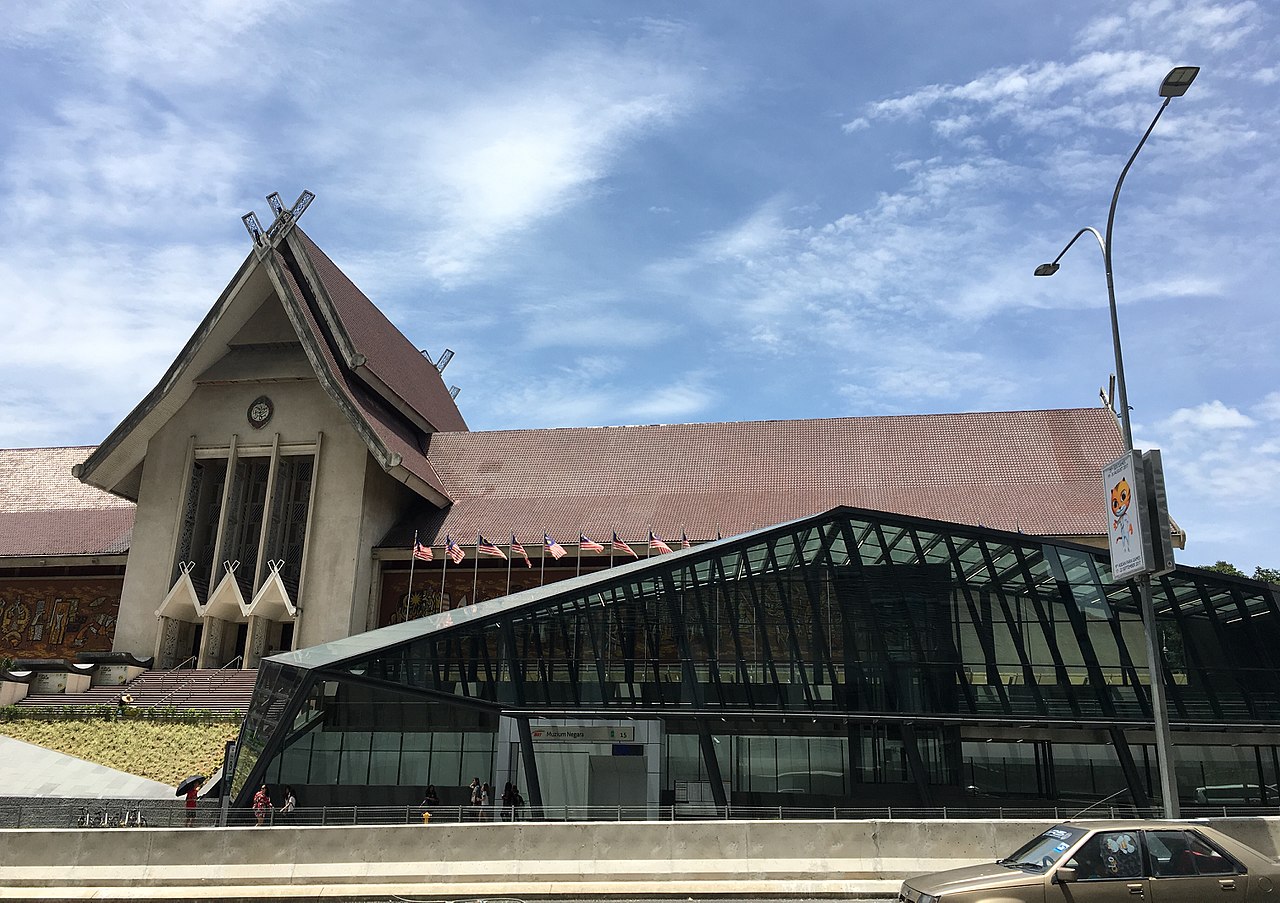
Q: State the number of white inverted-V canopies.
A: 3